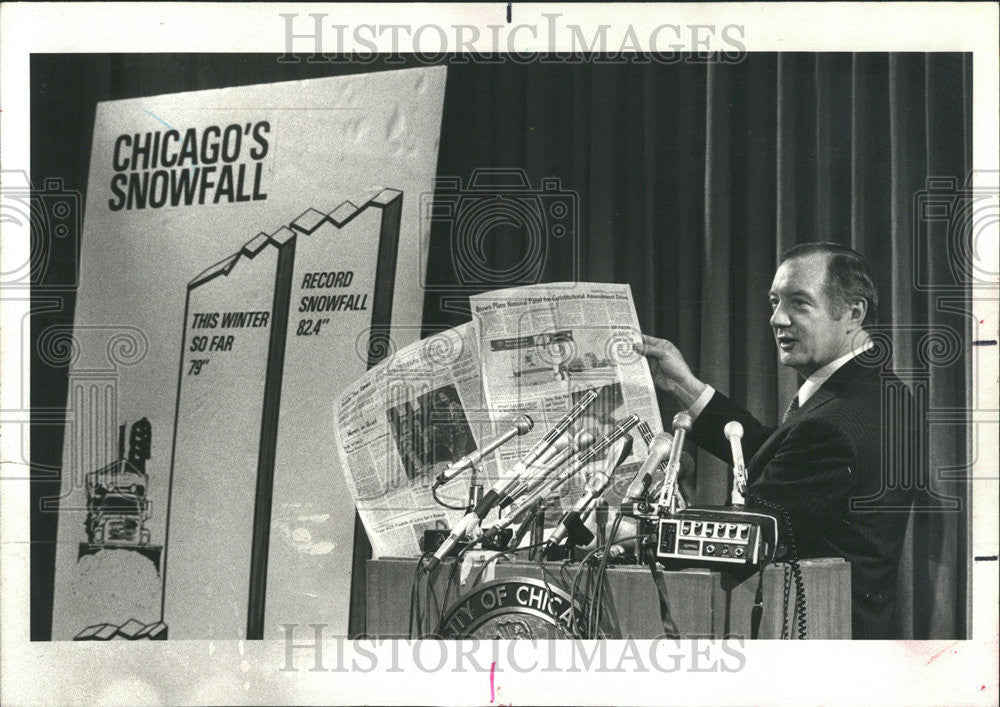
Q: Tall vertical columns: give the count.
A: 2